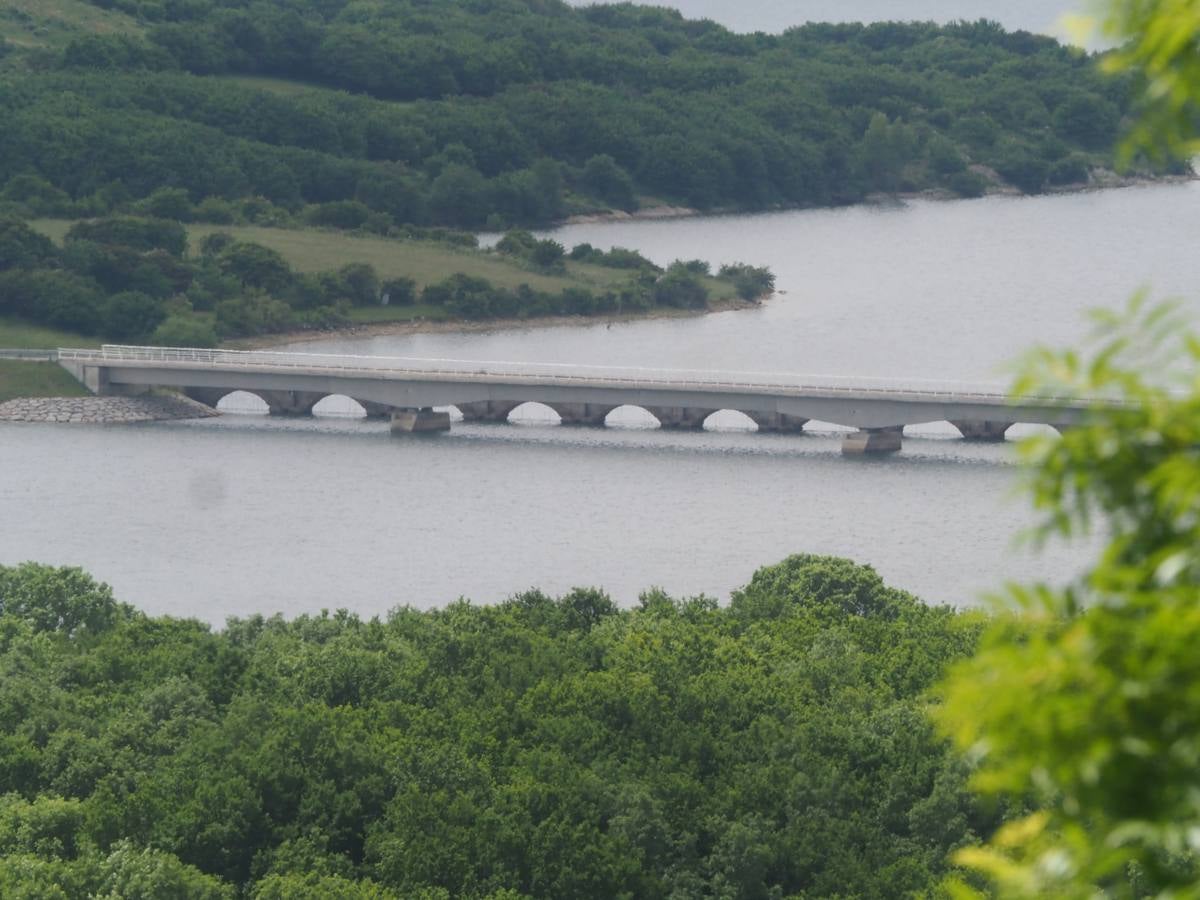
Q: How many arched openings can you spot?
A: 9